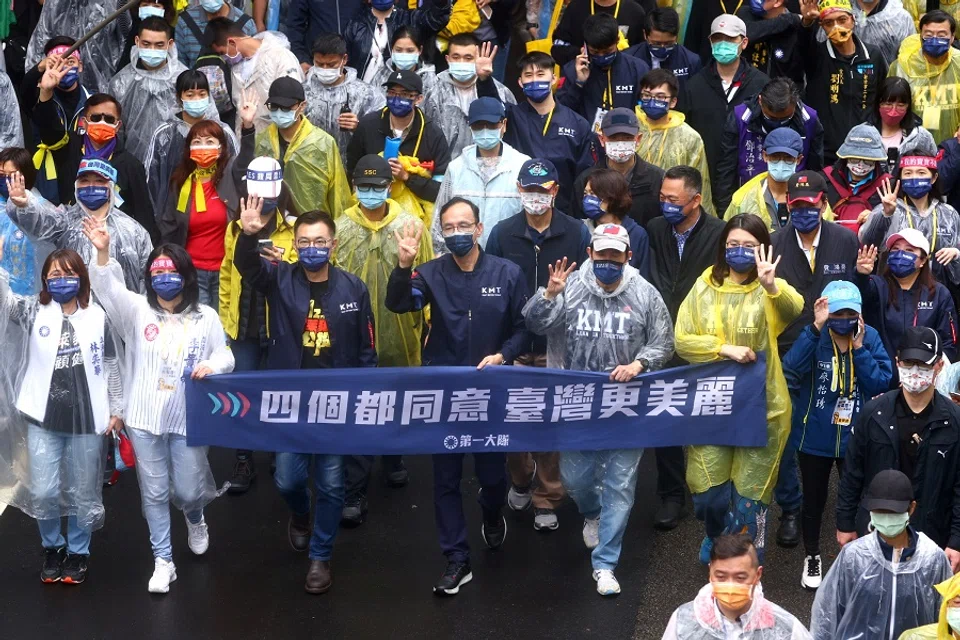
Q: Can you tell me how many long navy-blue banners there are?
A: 1